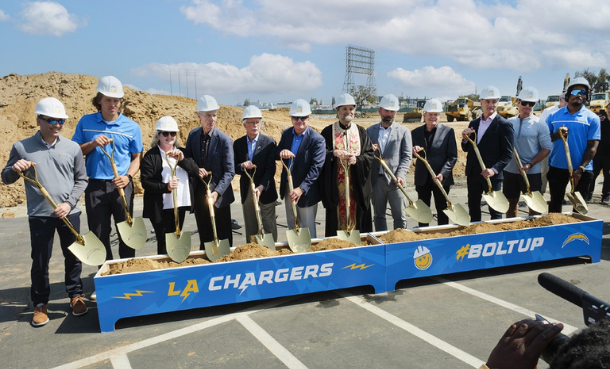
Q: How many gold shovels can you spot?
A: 12